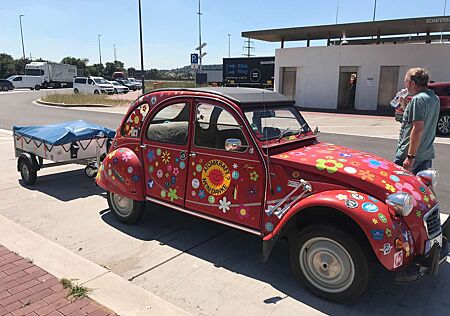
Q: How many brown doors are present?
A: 3